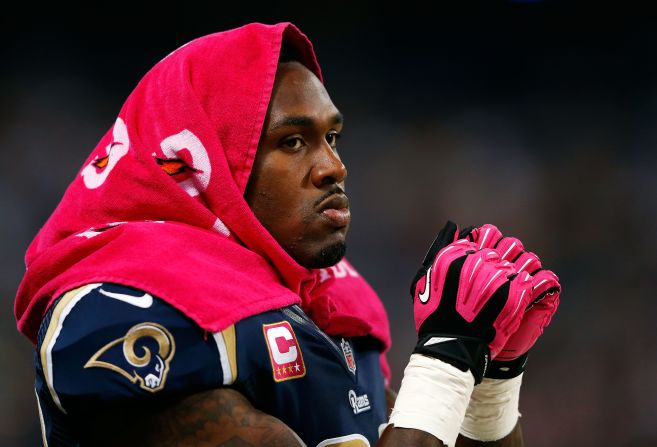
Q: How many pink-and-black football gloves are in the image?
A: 2